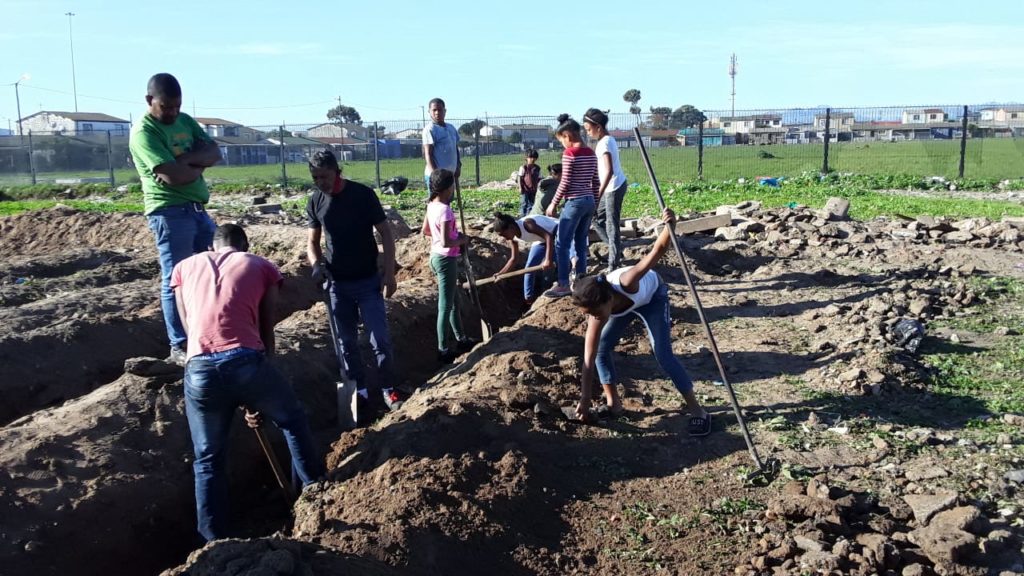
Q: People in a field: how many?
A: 11